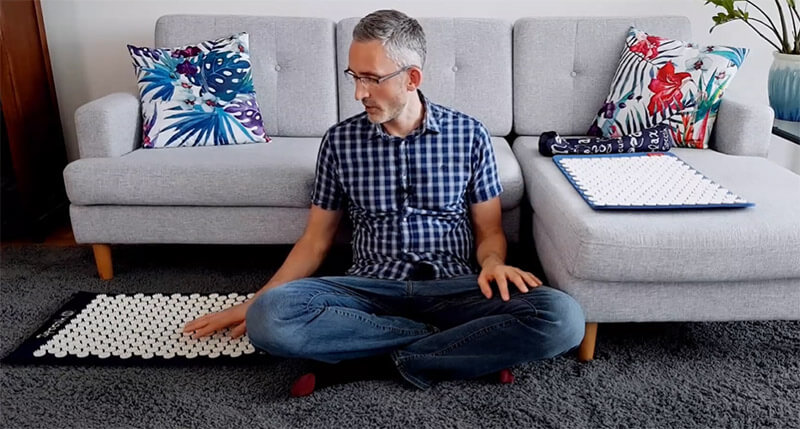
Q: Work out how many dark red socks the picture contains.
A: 2